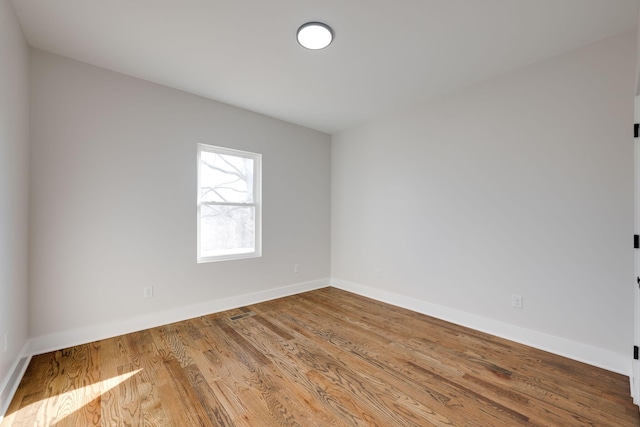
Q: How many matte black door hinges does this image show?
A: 3